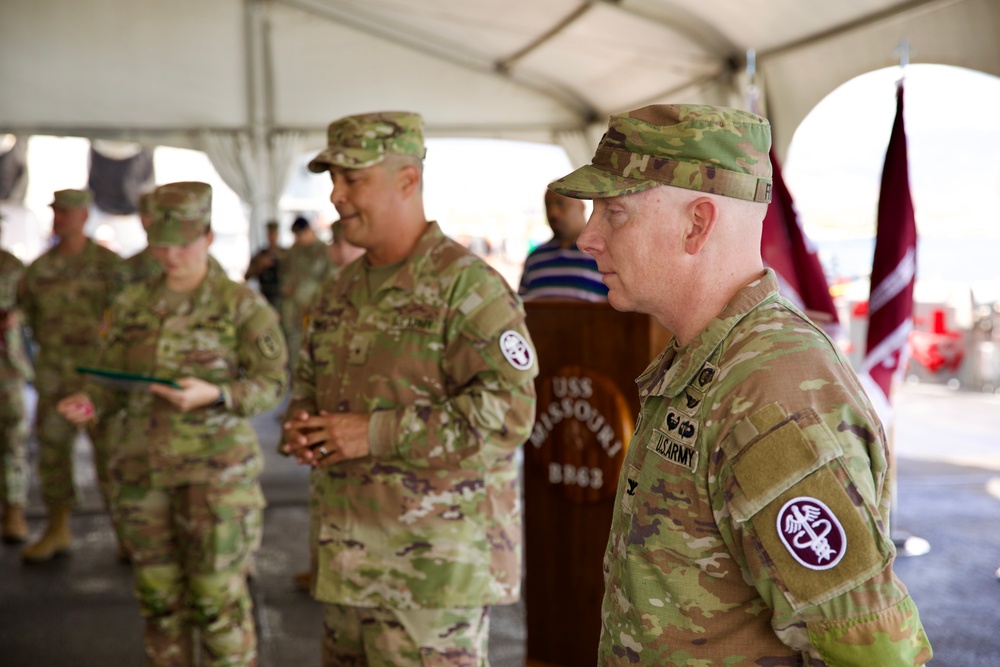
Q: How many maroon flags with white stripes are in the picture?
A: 2